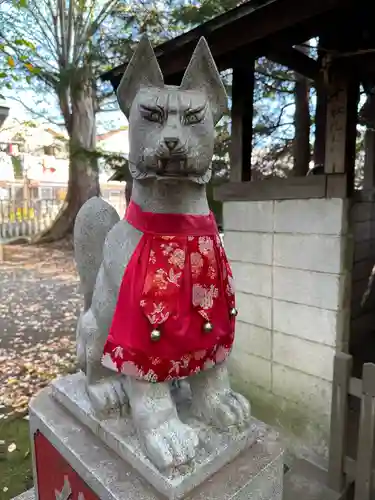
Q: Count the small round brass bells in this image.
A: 3